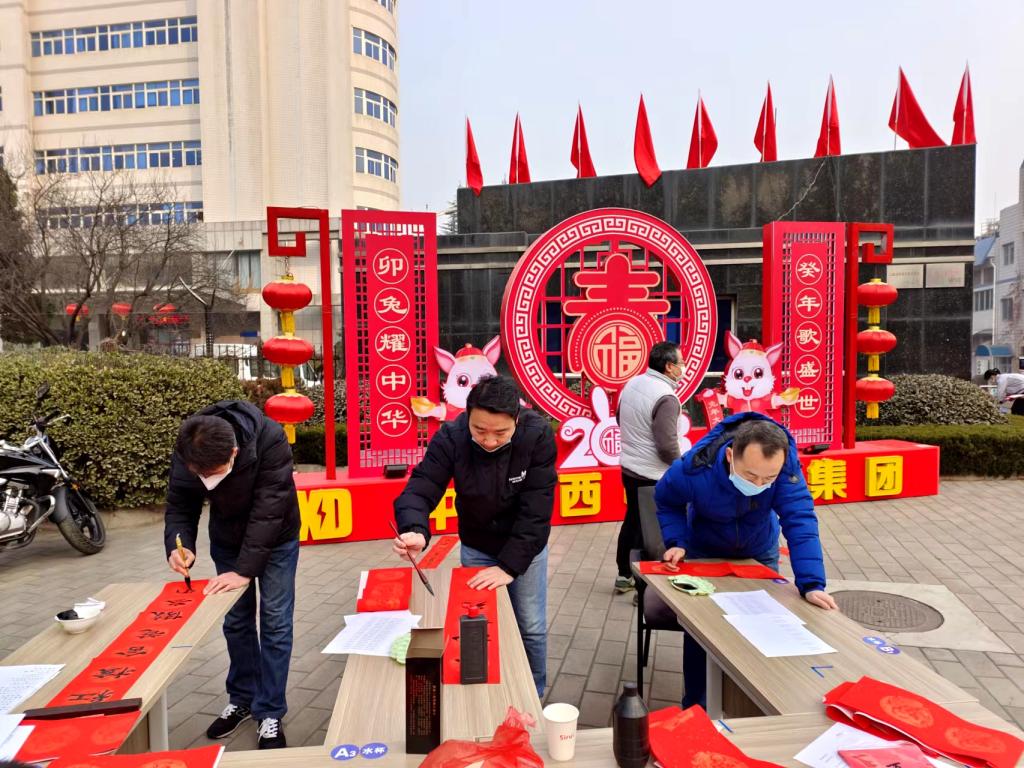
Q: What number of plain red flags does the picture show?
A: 9